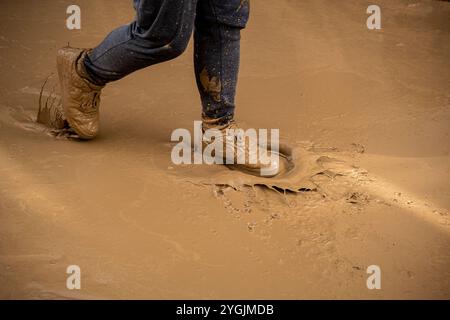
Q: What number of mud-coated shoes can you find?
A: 2